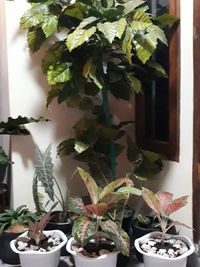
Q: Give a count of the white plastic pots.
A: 3